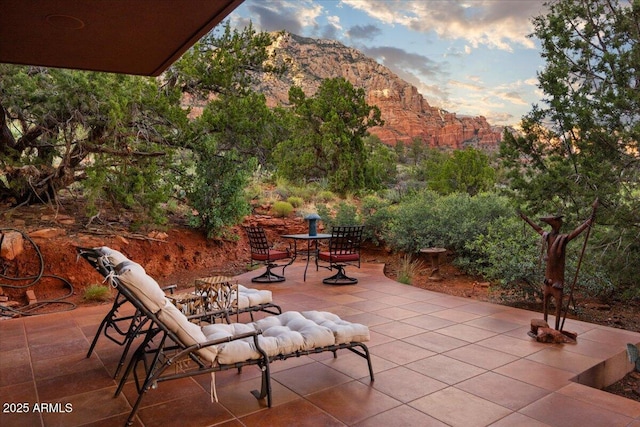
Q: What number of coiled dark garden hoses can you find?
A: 1